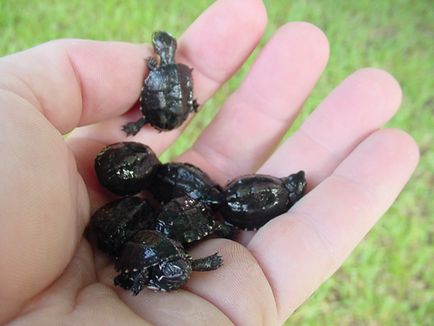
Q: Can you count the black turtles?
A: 7